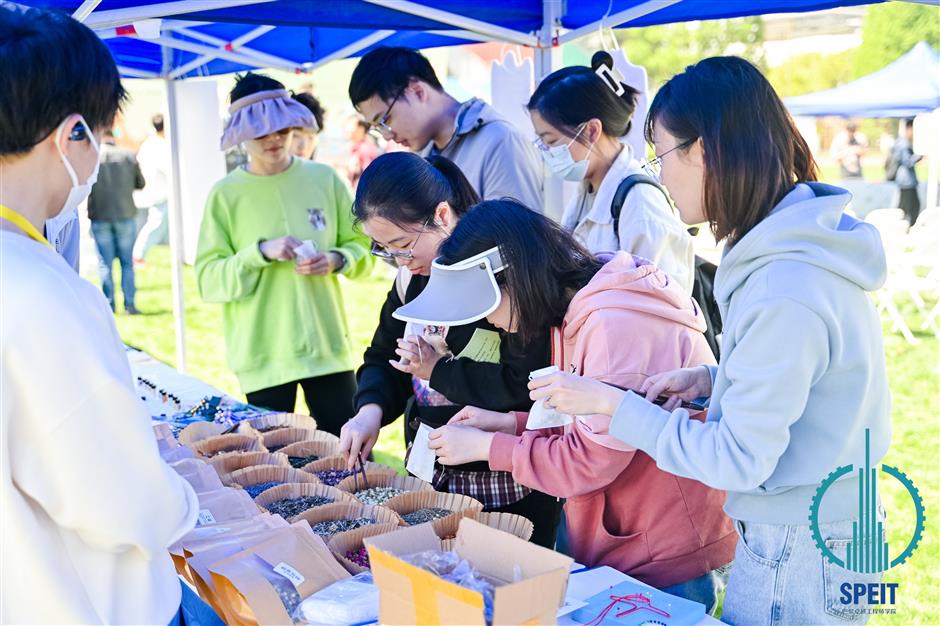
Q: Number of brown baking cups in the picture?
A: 14